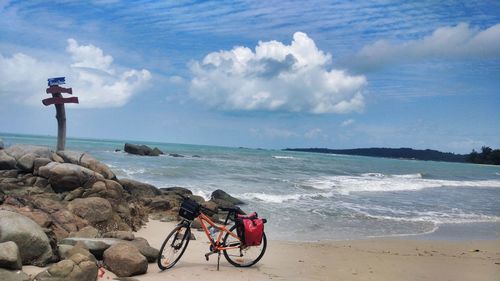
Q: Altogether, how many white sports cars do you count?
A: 0